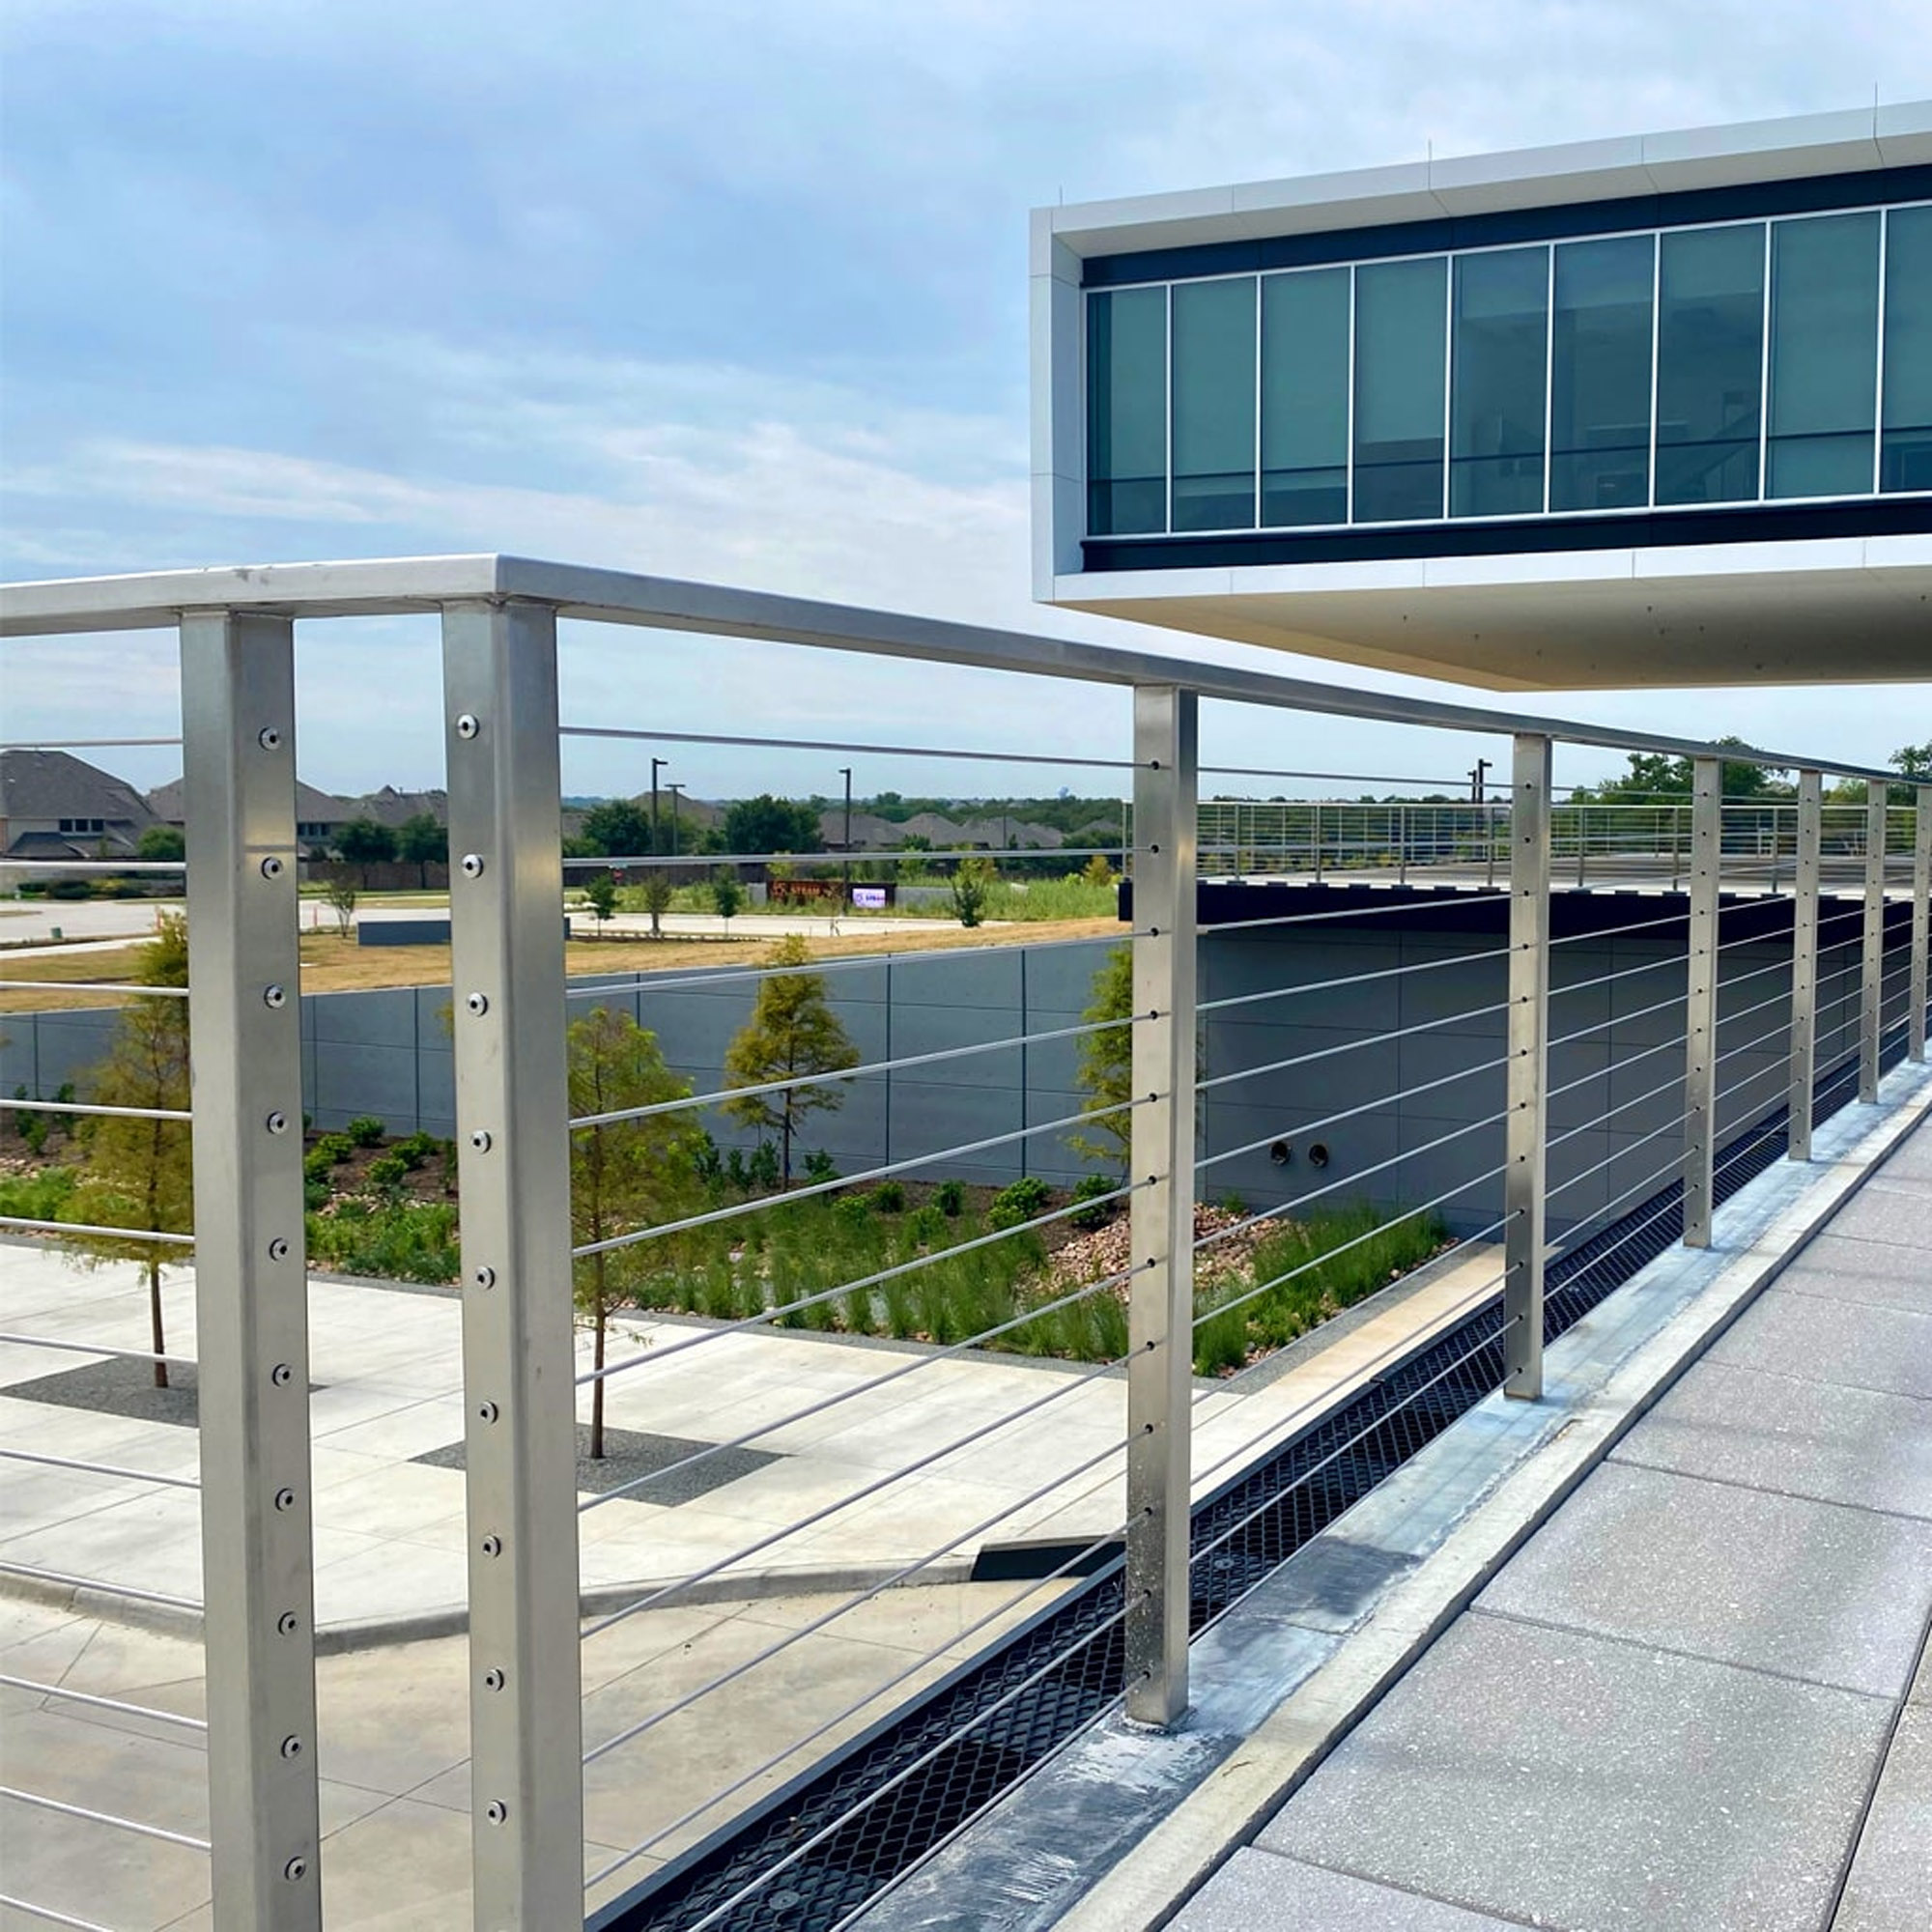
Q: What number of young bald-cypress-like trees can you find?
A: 4